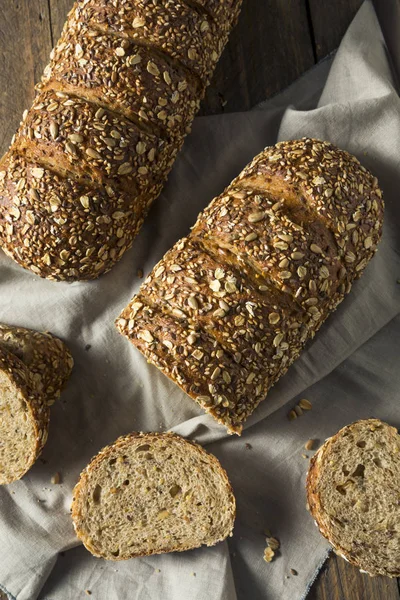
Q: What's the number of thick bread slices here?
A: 3